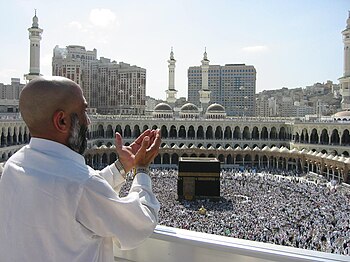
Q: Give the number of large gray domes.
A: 3